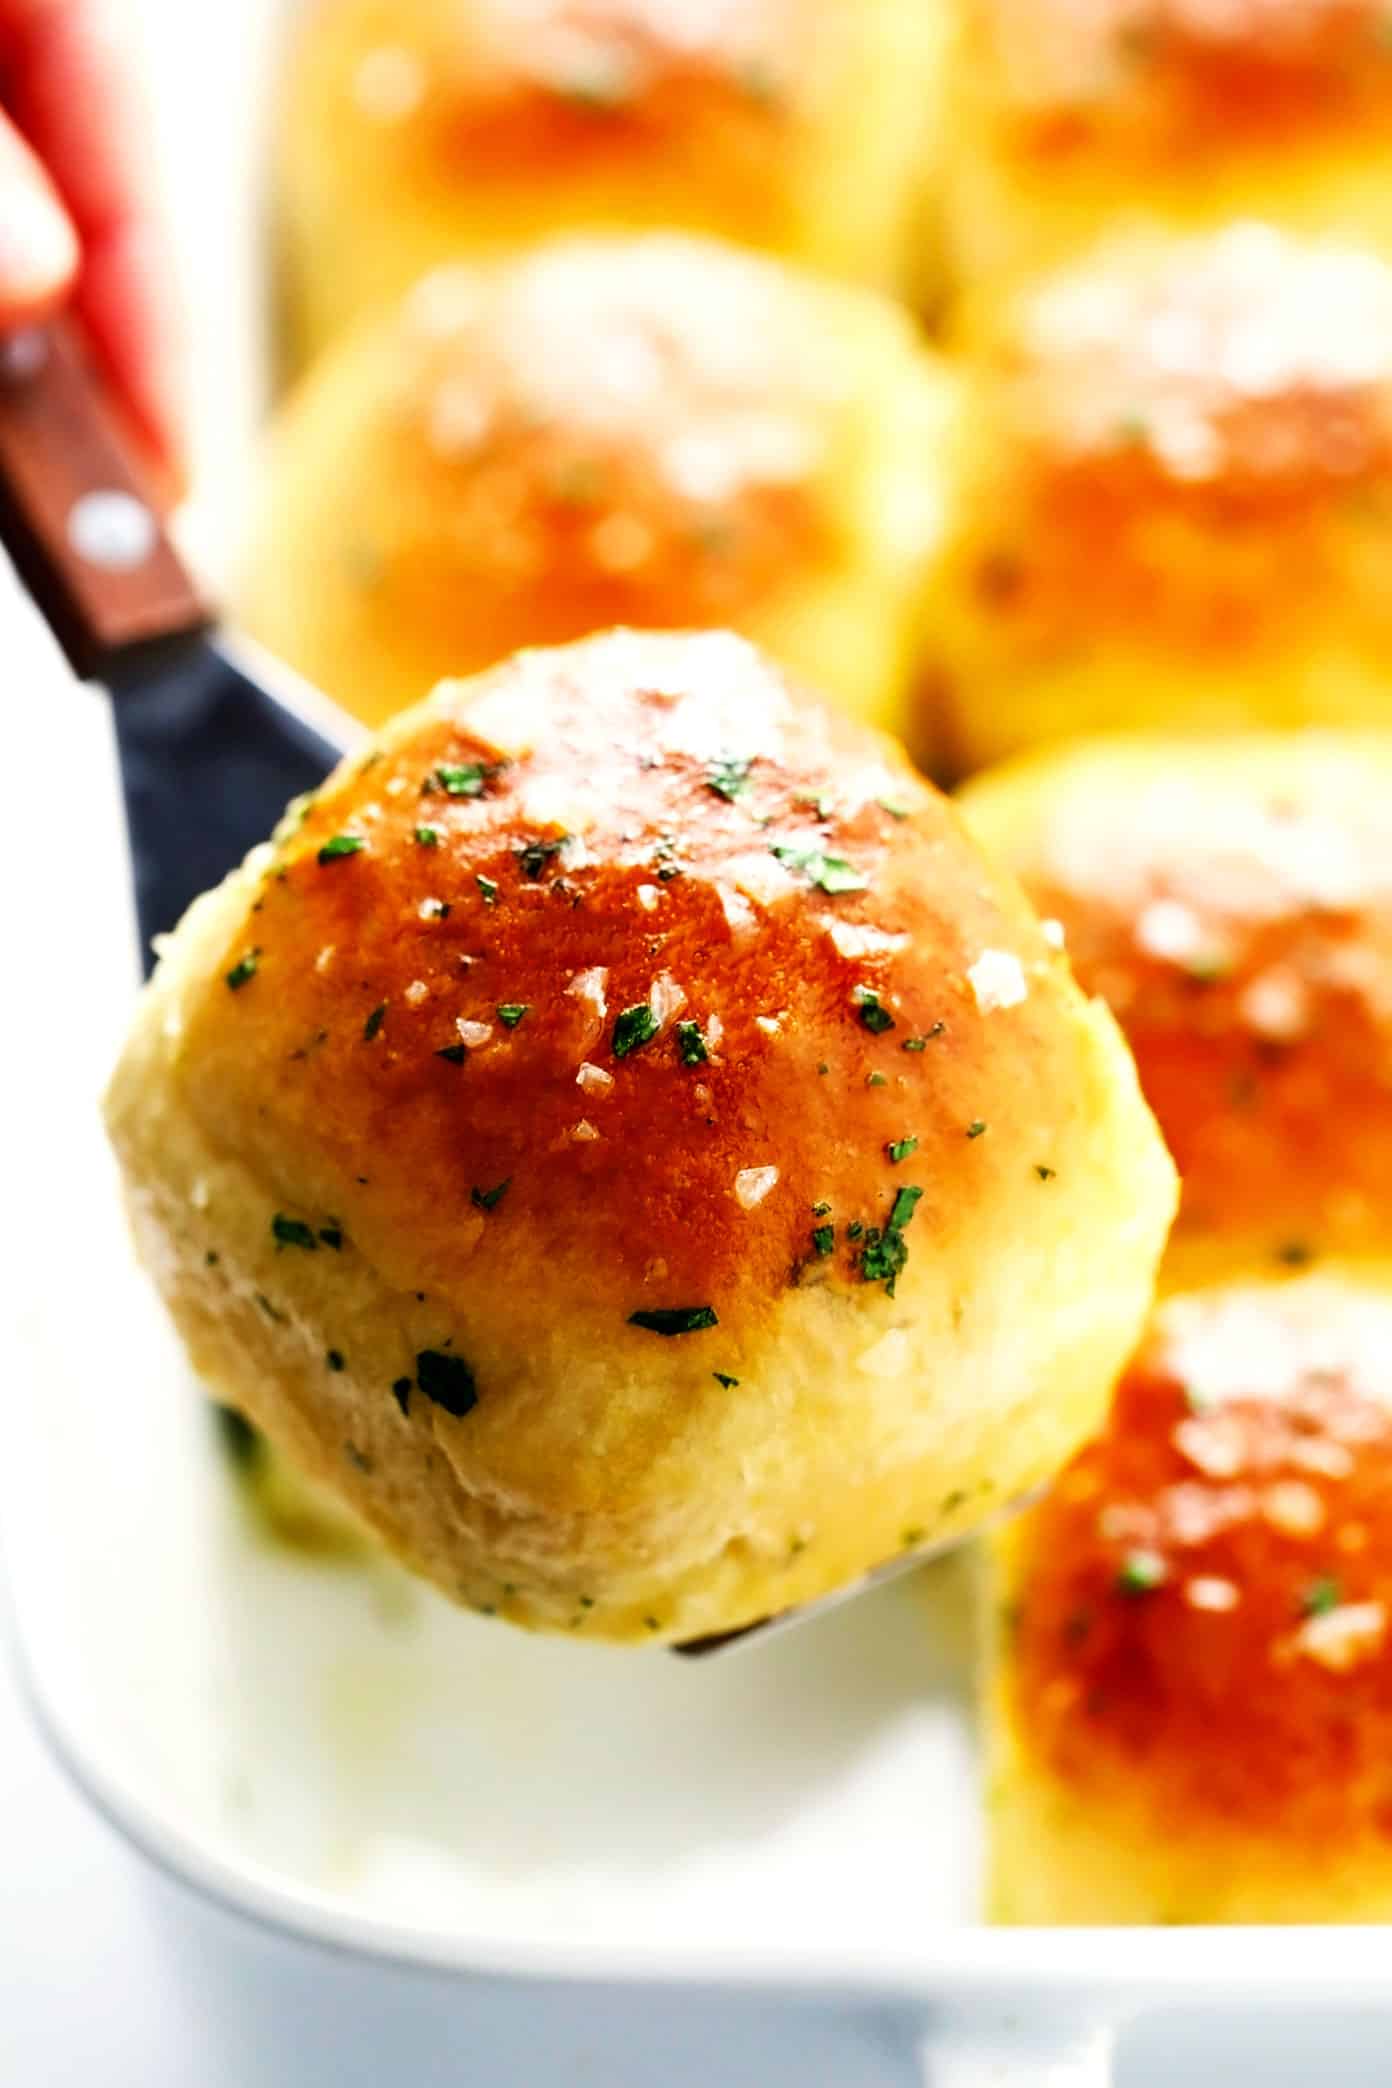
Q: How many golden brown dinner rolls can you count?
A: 7